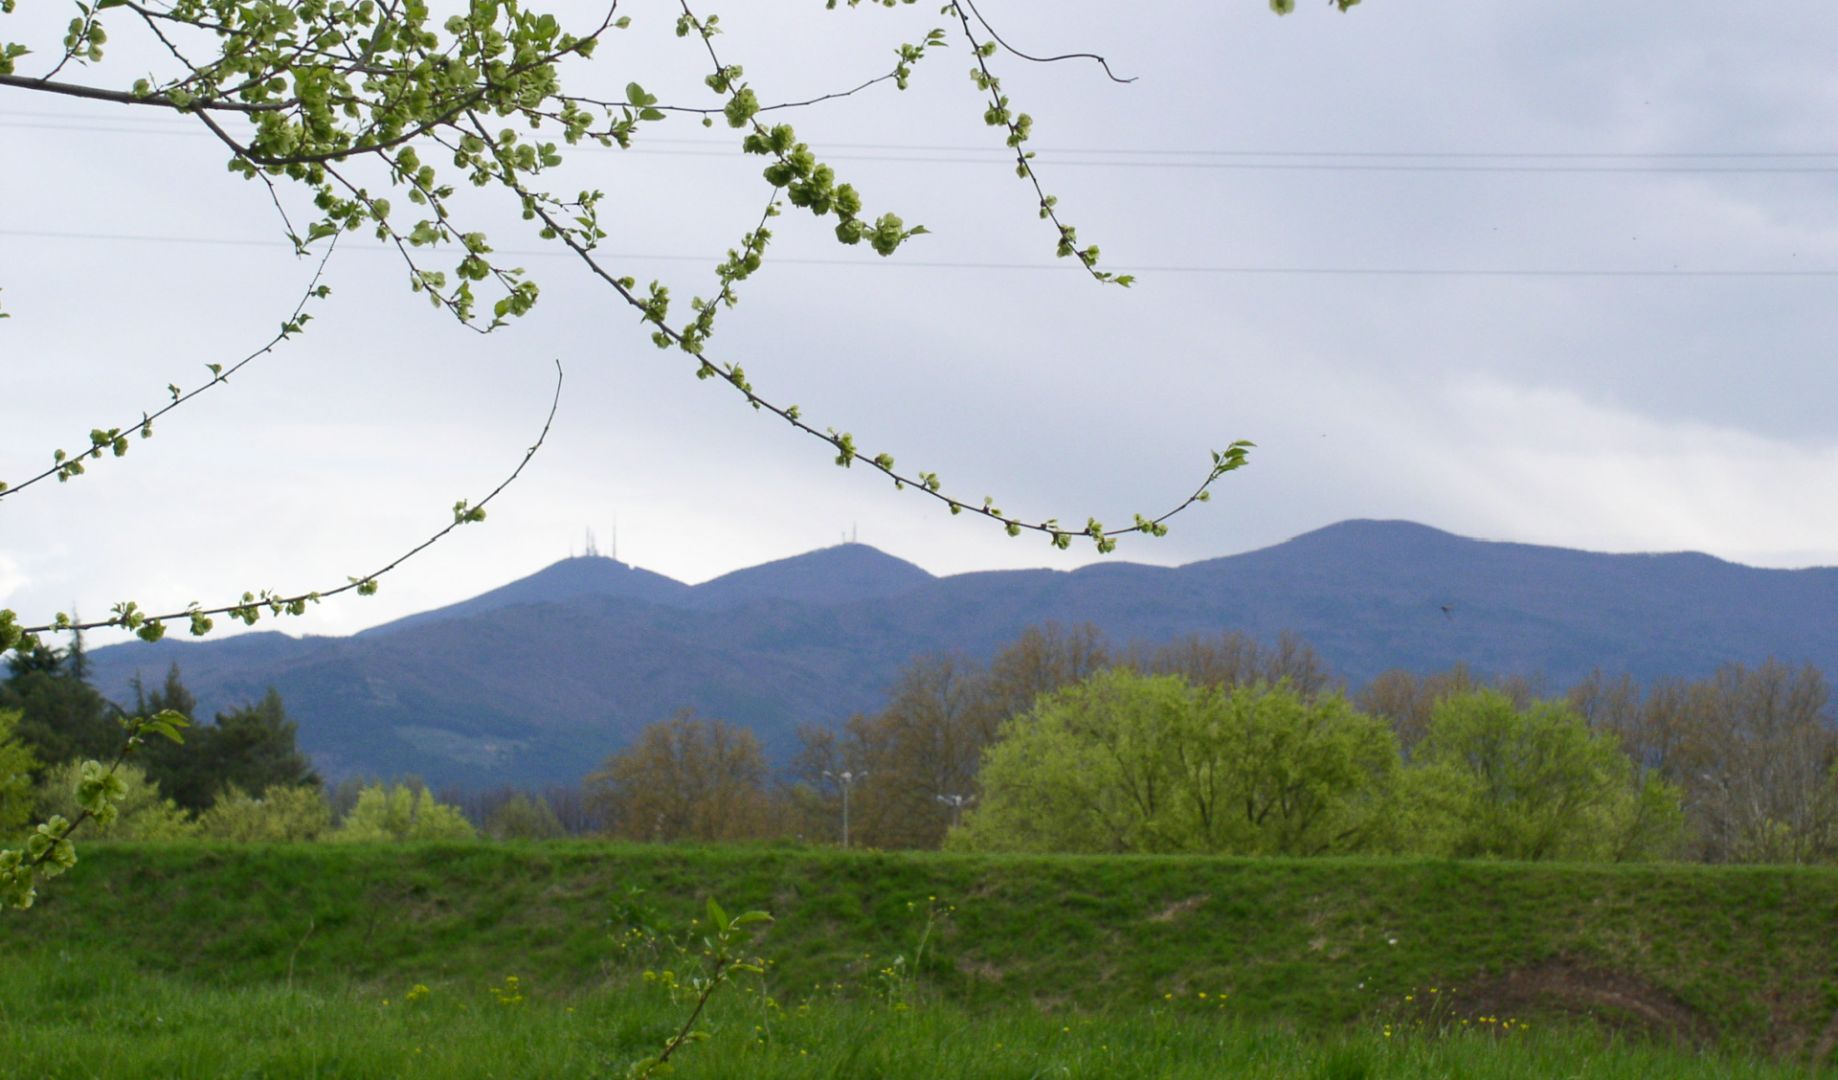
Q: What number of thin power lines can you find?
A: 3